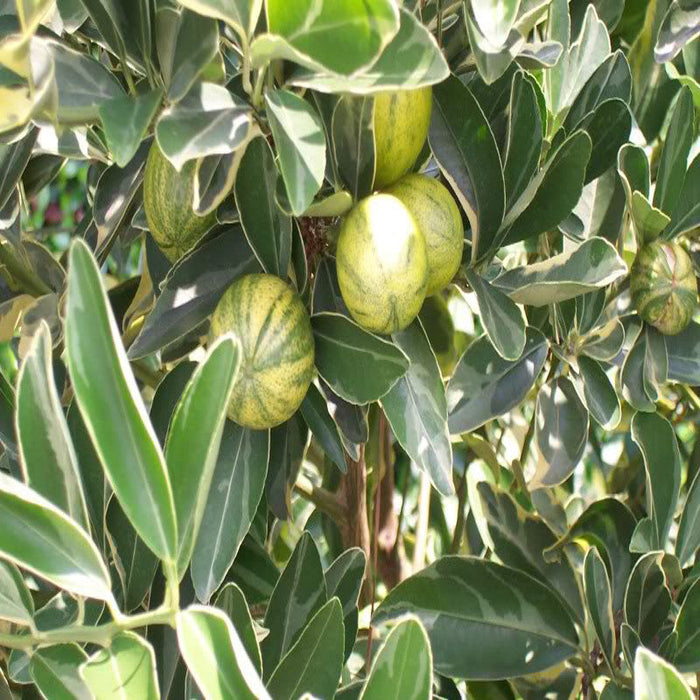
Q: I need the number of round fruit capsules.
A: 6